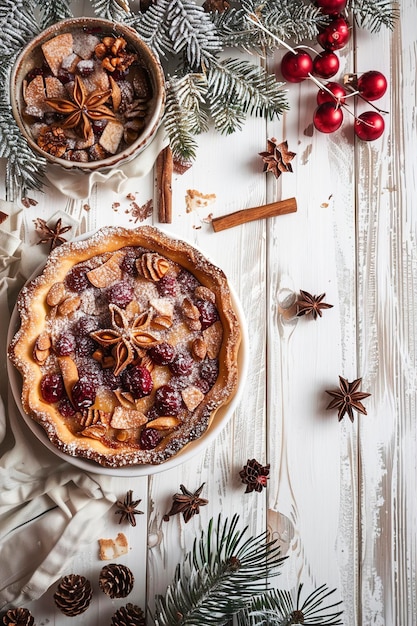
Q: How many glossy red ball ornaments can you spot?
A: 8